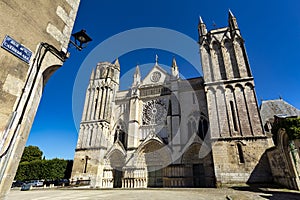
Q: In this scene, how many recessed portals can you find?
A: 3